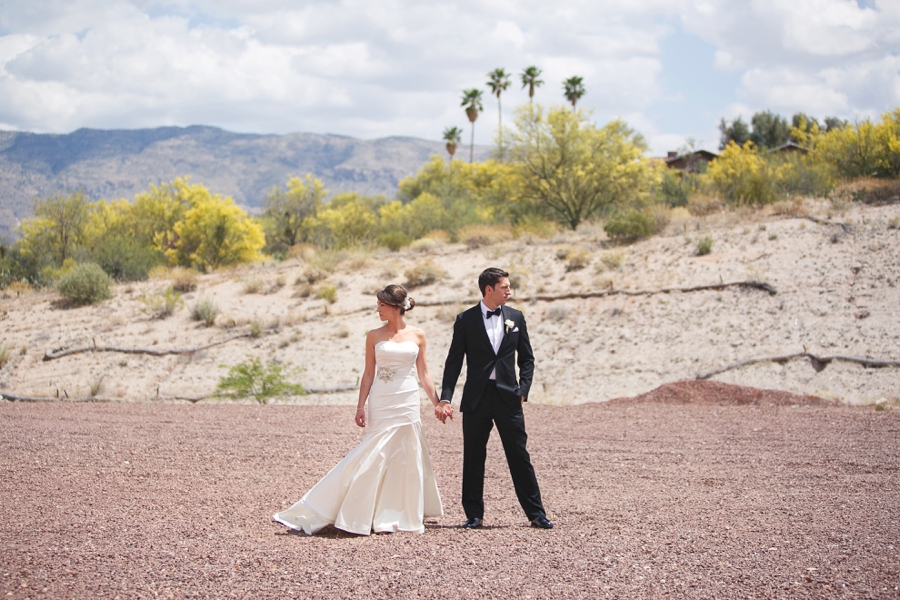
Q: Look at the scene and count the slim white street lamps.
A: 0